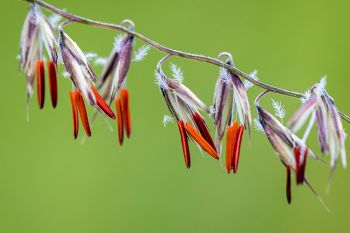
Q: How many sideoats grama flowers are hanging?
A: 7